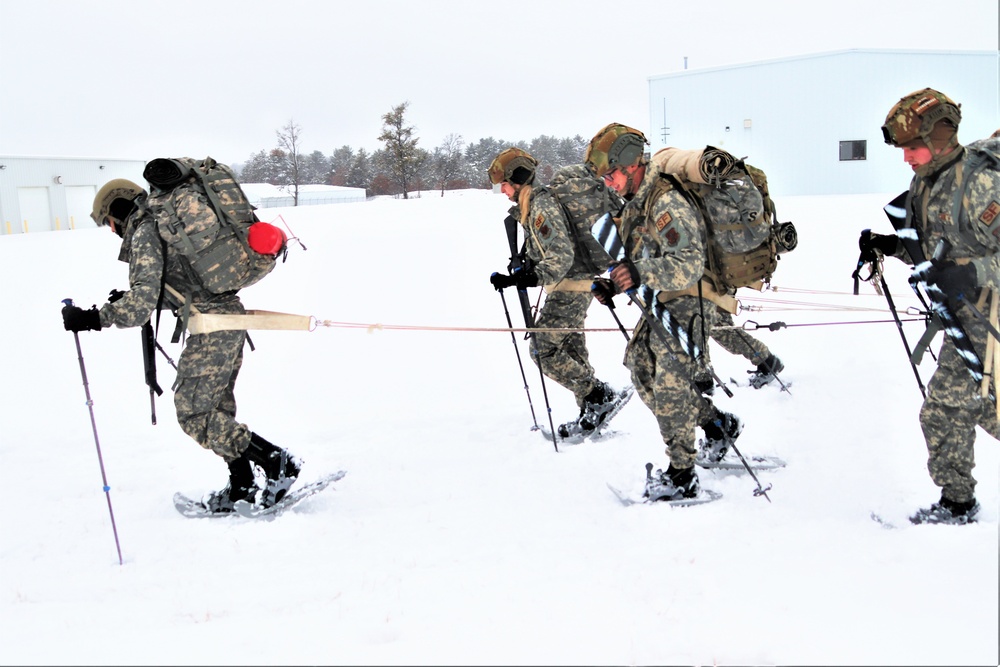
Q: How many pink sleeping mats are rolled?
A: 1